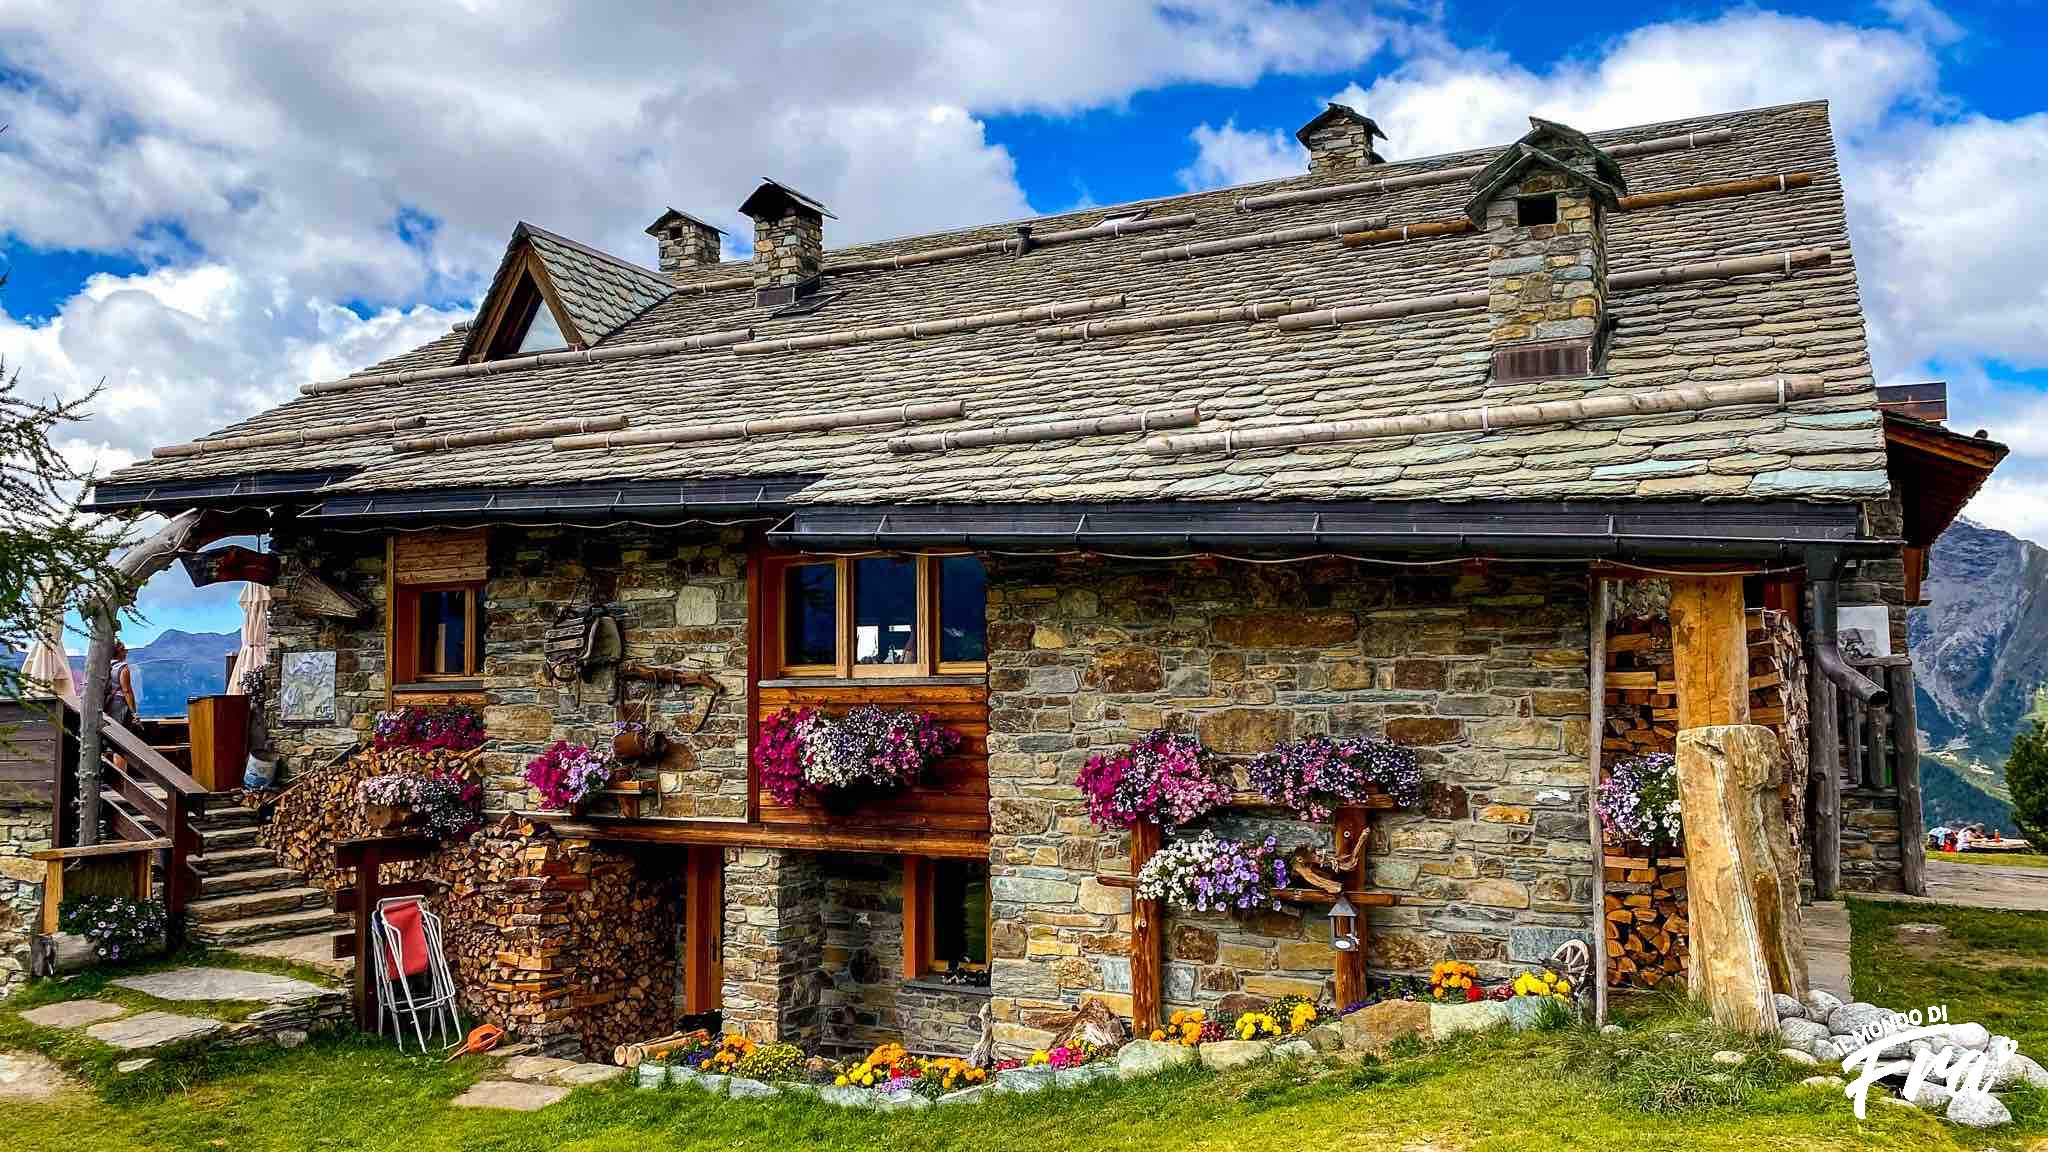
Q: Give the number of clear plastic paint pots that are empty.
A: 0